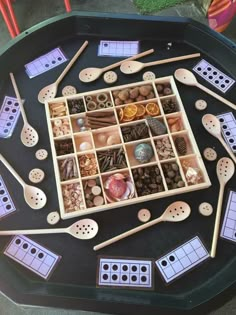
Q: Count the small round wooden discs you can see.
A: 10